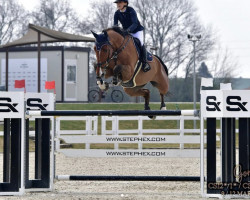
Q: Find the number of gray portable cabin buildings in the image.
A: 1